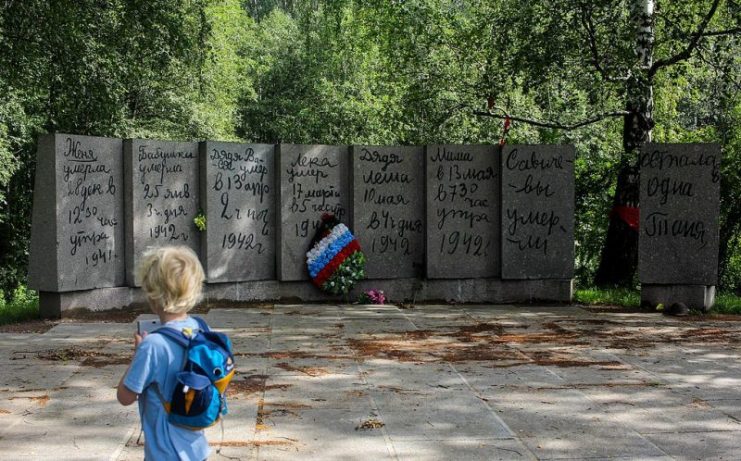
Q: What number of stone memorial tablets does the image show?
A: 8